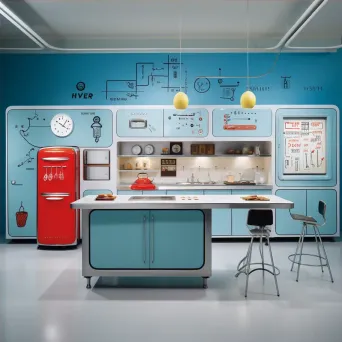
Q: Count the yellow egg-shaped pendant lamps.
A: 2